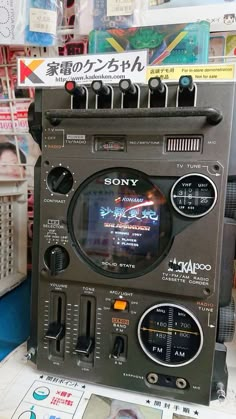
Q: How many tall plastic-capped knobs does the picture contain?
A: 5